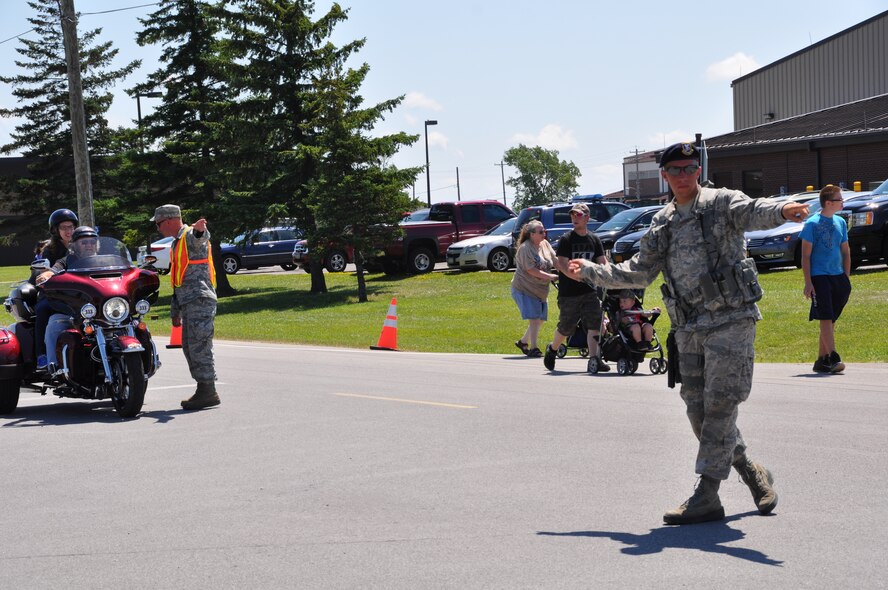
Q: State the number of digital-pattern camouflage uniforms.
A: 2